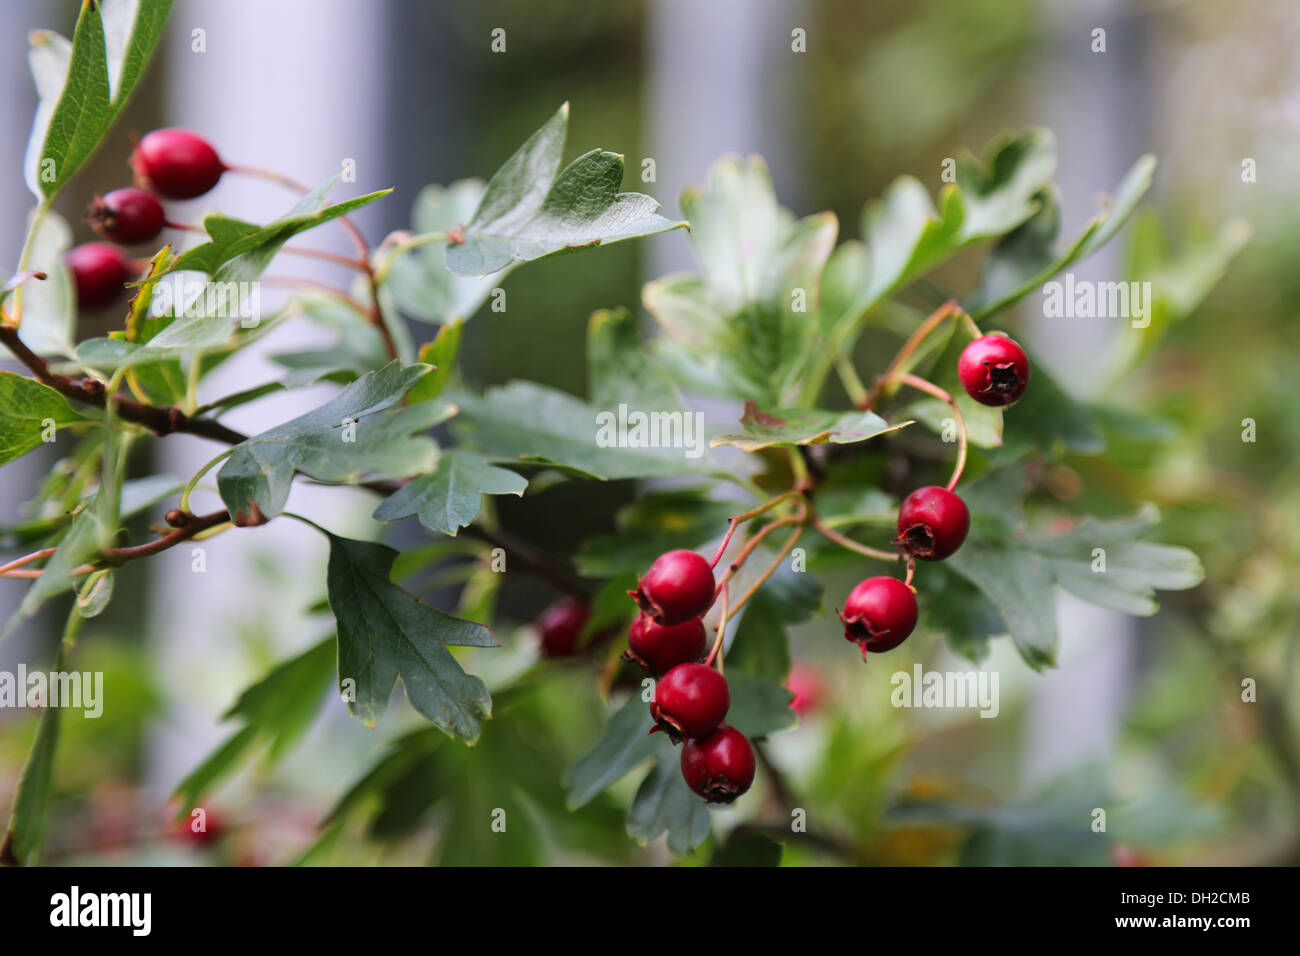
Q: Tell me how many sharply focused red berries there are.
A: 7